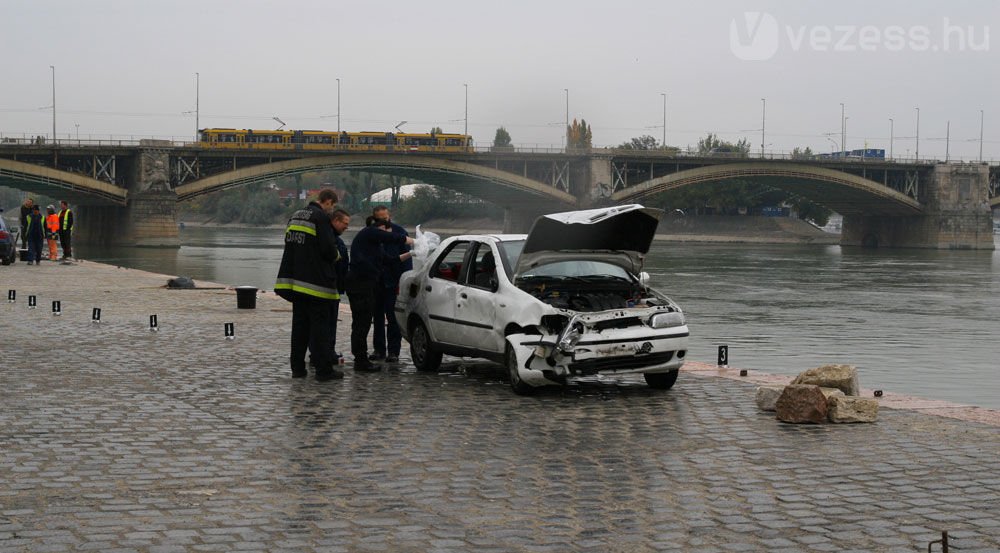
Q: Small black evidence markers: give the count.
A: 7